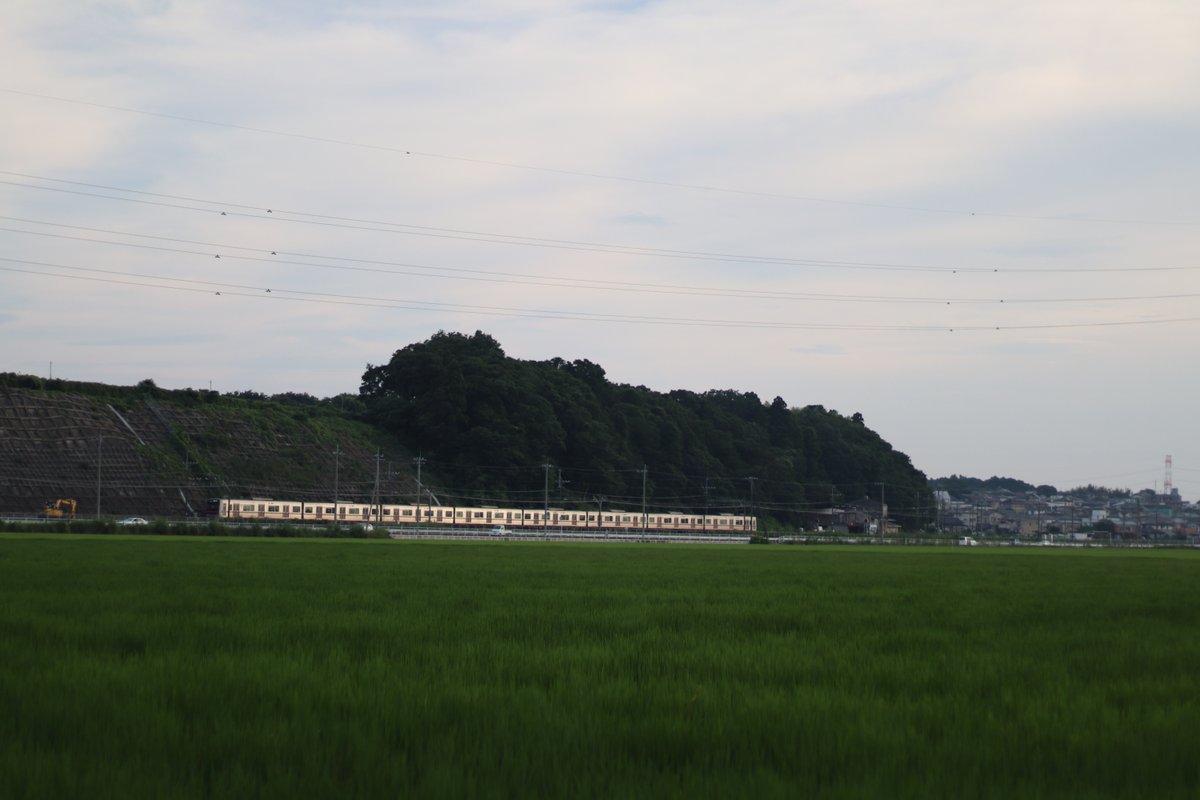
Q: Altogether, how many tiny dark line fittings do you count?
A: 14